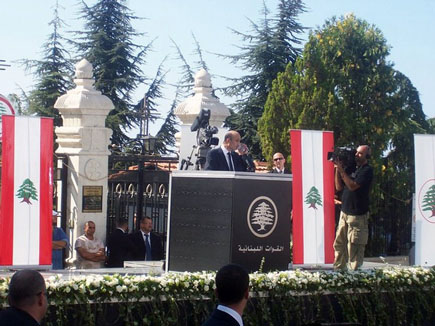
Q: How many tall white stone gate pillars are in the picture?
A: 2